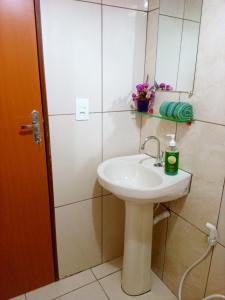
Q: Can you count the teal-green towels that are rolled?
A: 3